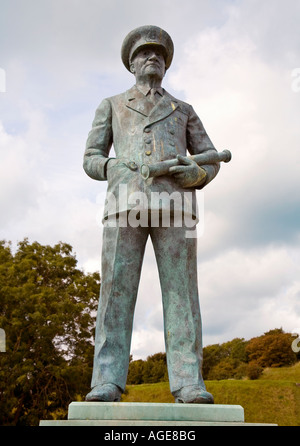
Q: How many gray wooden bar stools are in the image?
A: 0